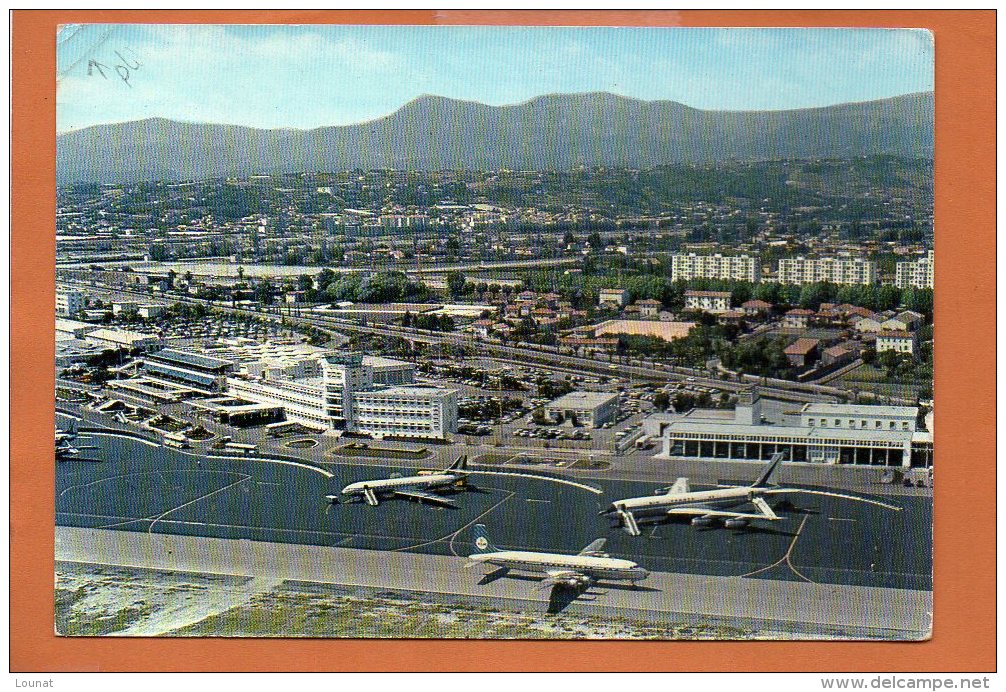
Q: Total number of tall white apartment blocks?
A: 3